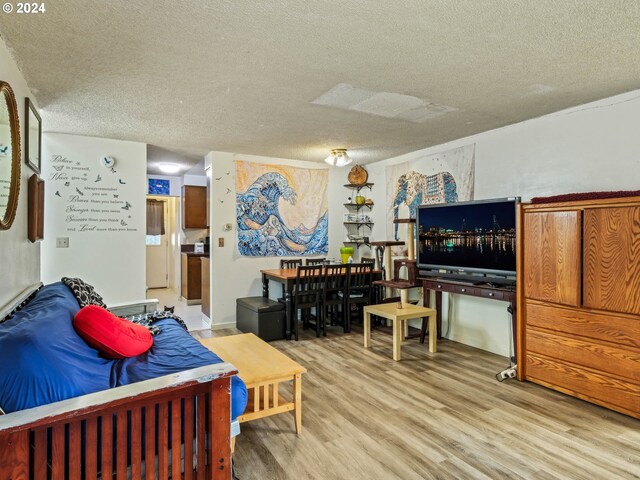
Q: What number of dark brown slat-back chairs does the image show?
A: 6